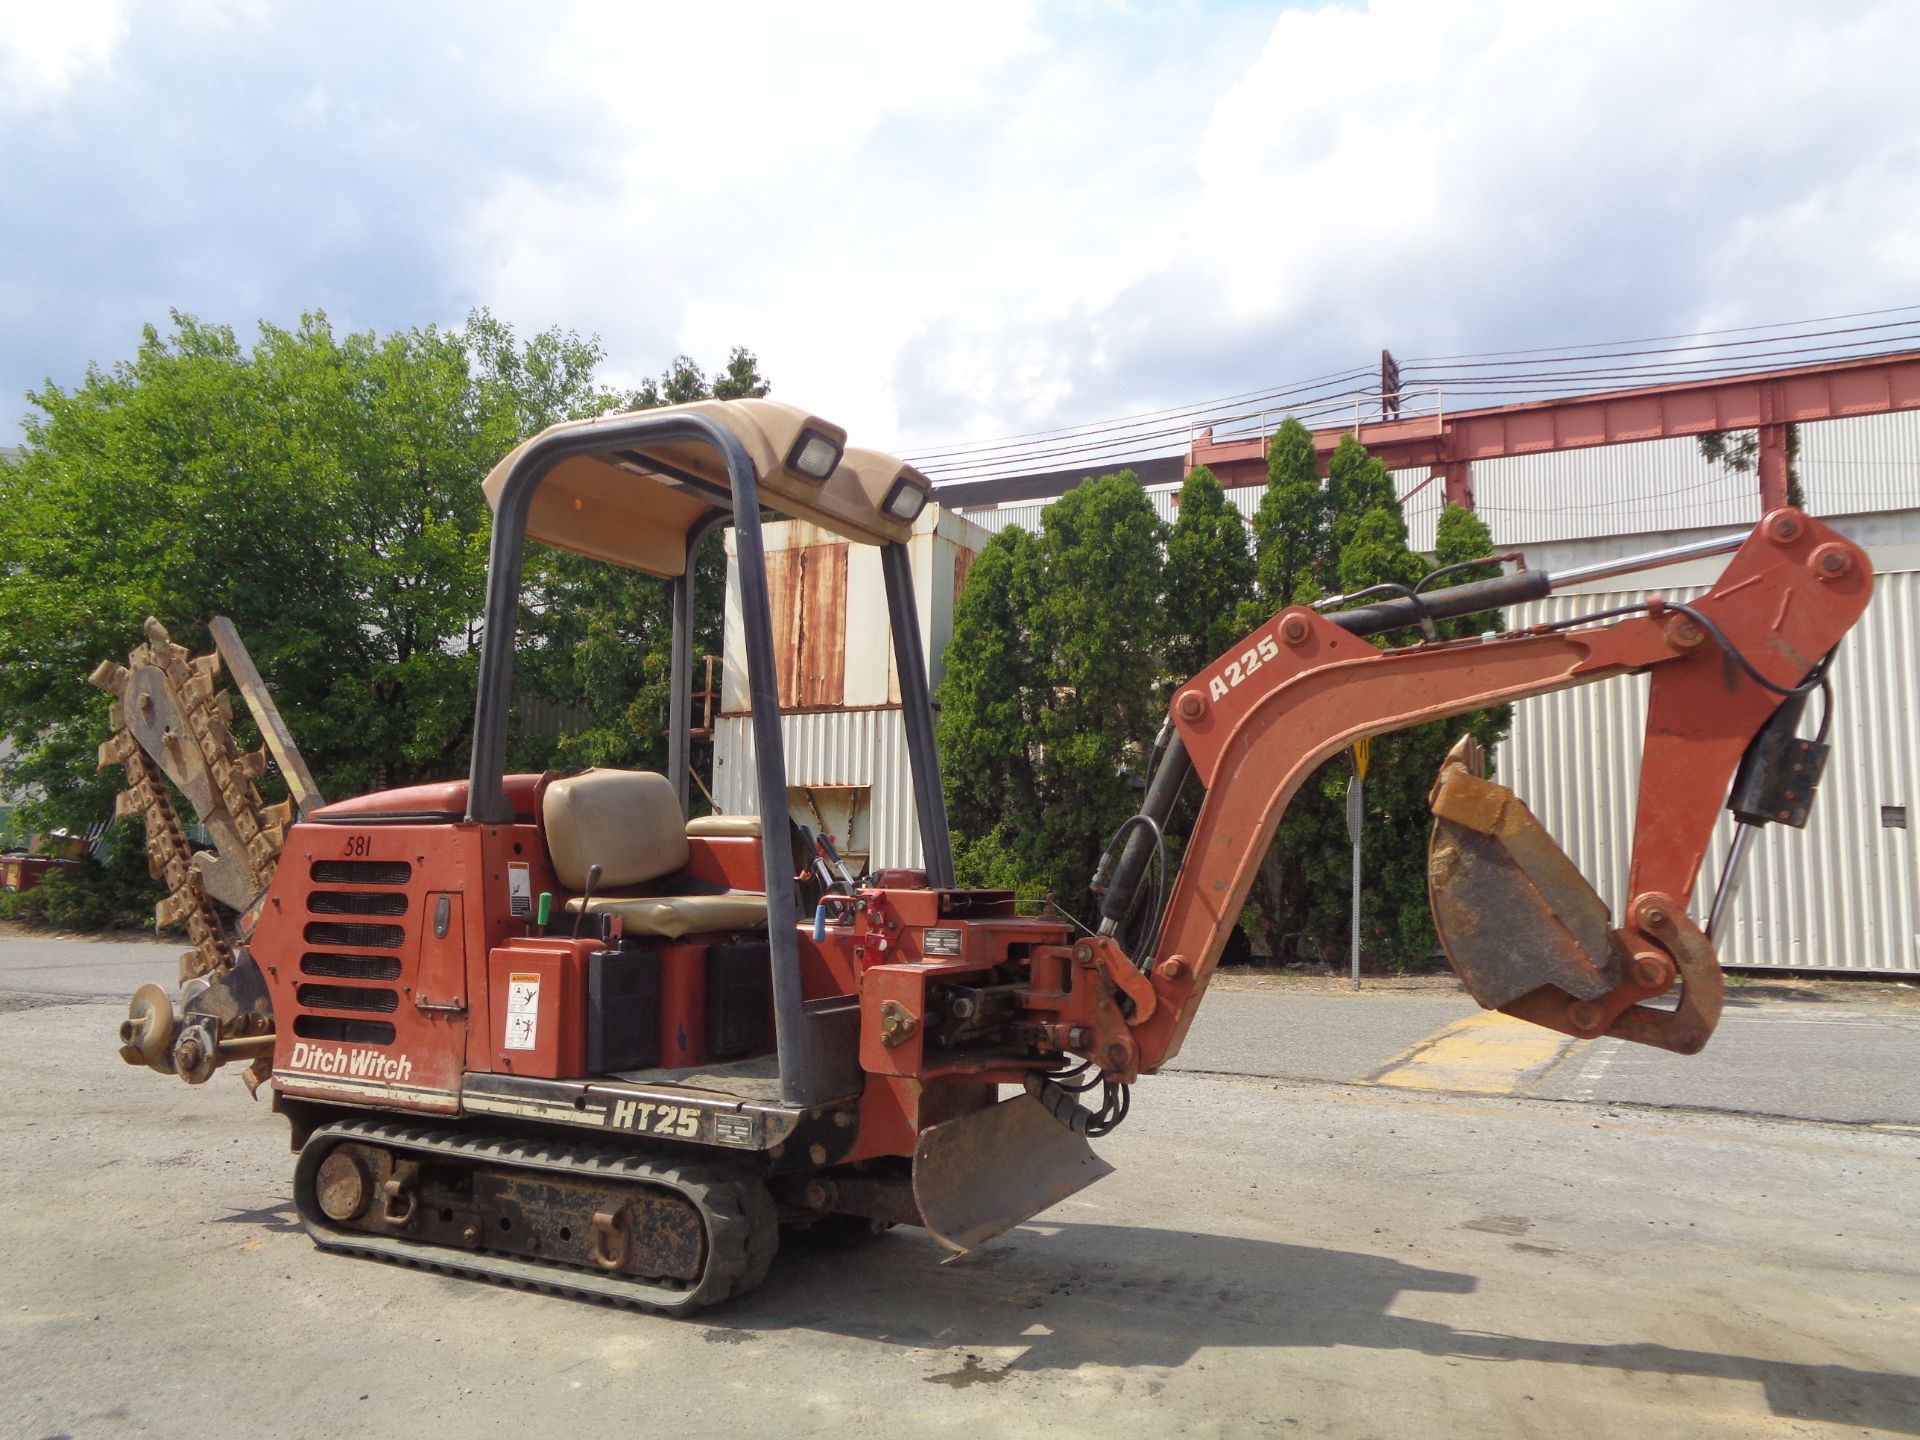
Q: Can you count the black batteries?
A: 2